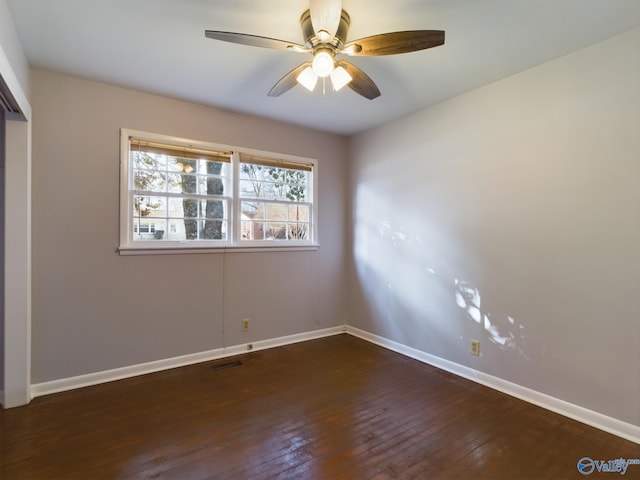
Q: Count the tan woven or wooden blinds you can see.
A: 2